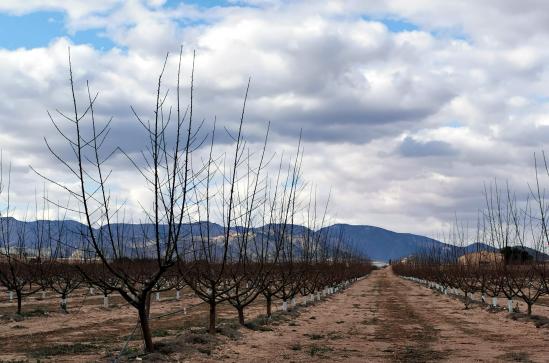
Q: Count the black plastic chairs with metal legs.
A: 0